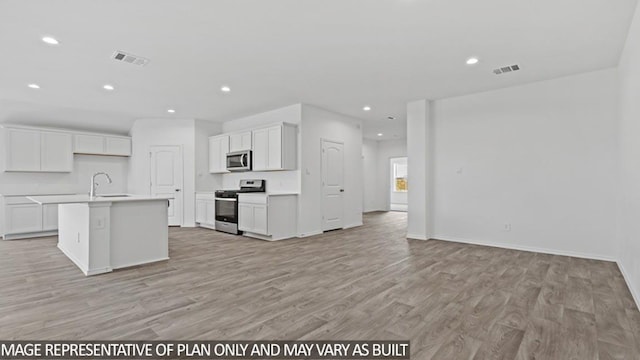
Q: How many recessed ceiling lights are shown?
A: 8